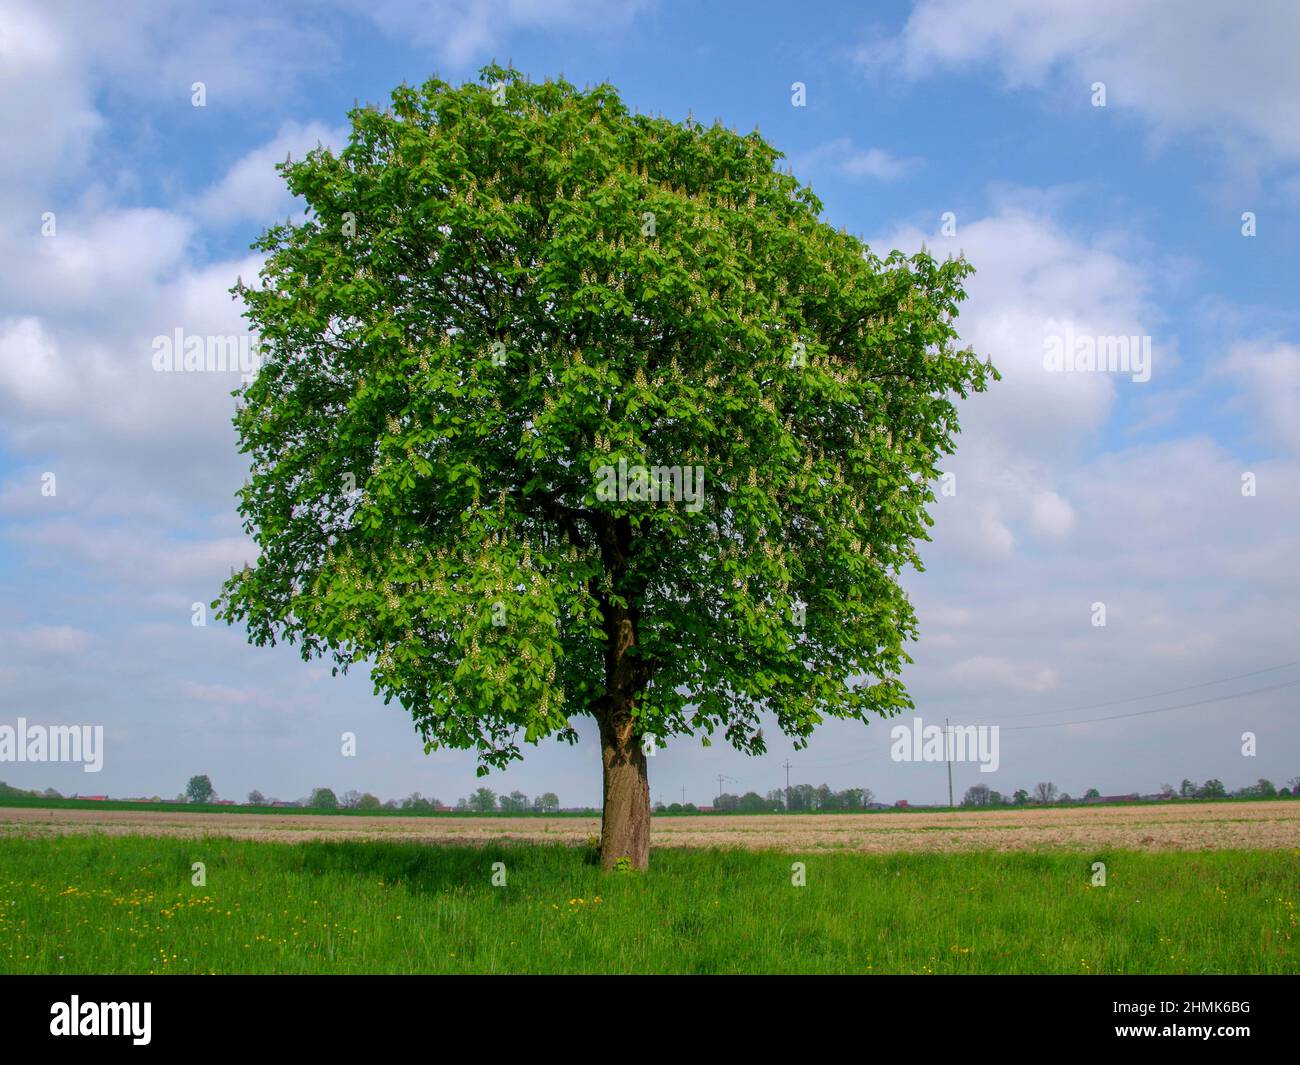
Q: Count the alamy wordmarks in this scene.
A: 6